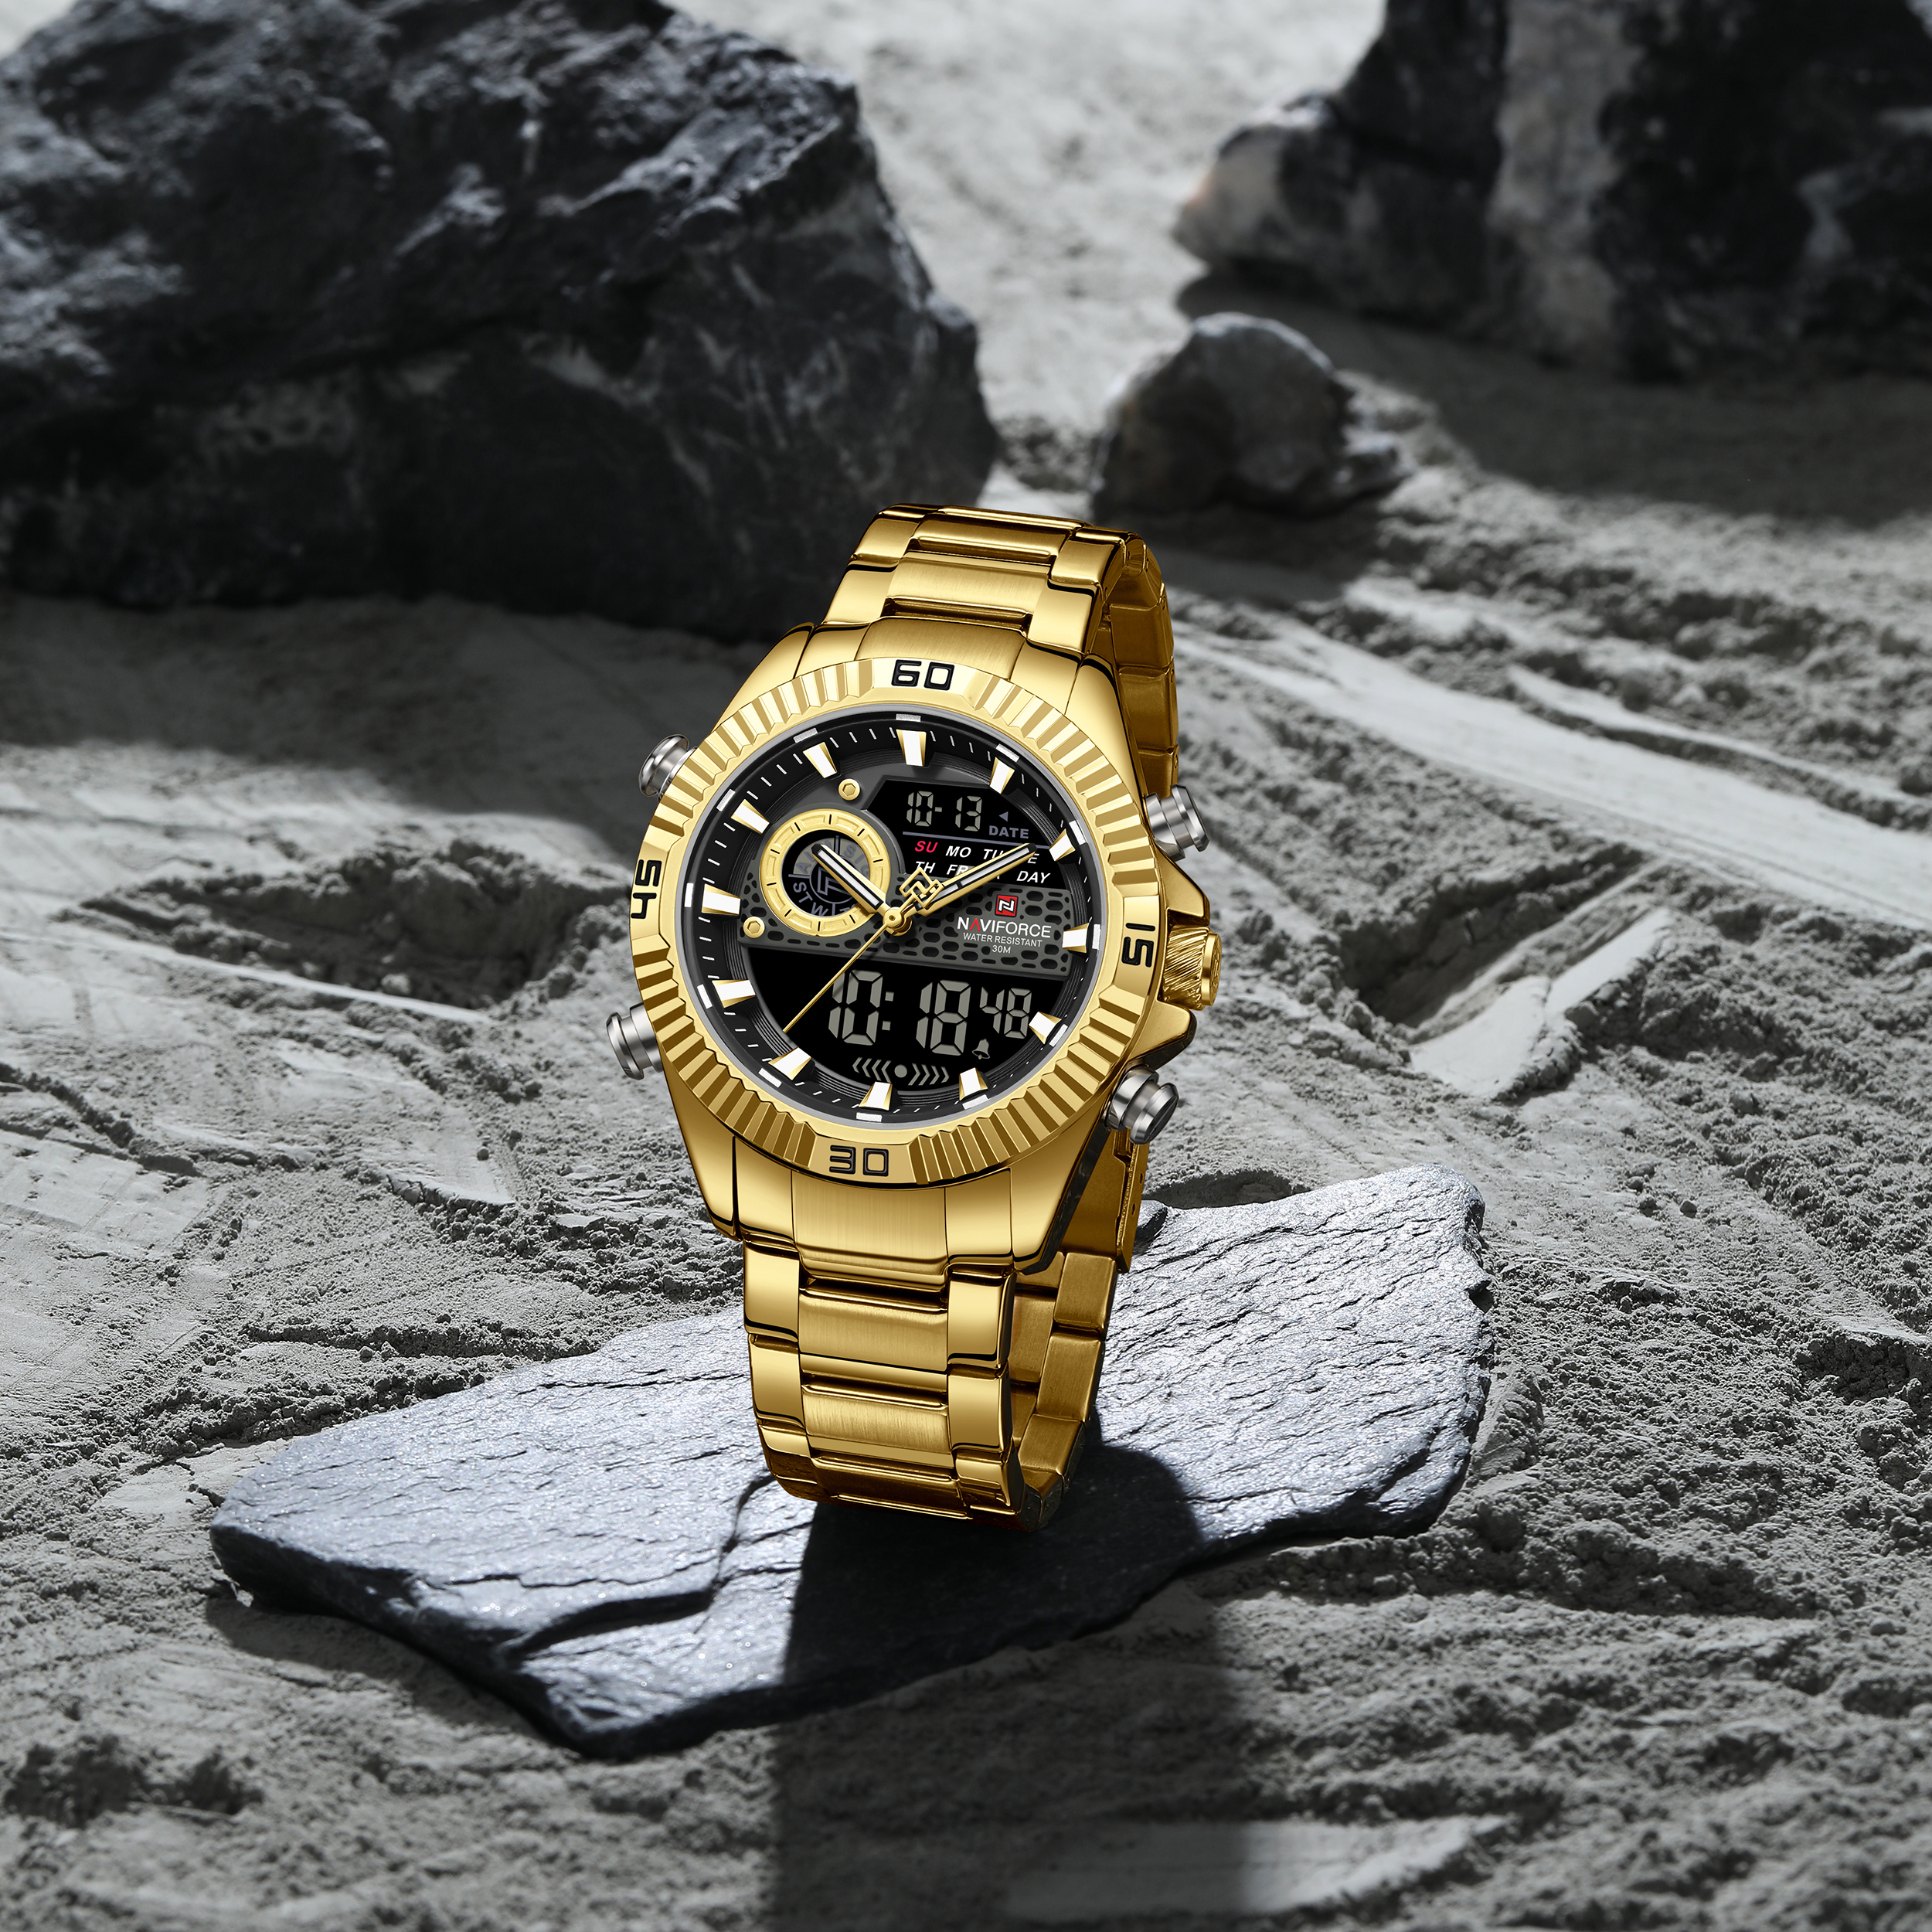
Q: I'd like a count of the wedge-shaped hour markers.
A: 12